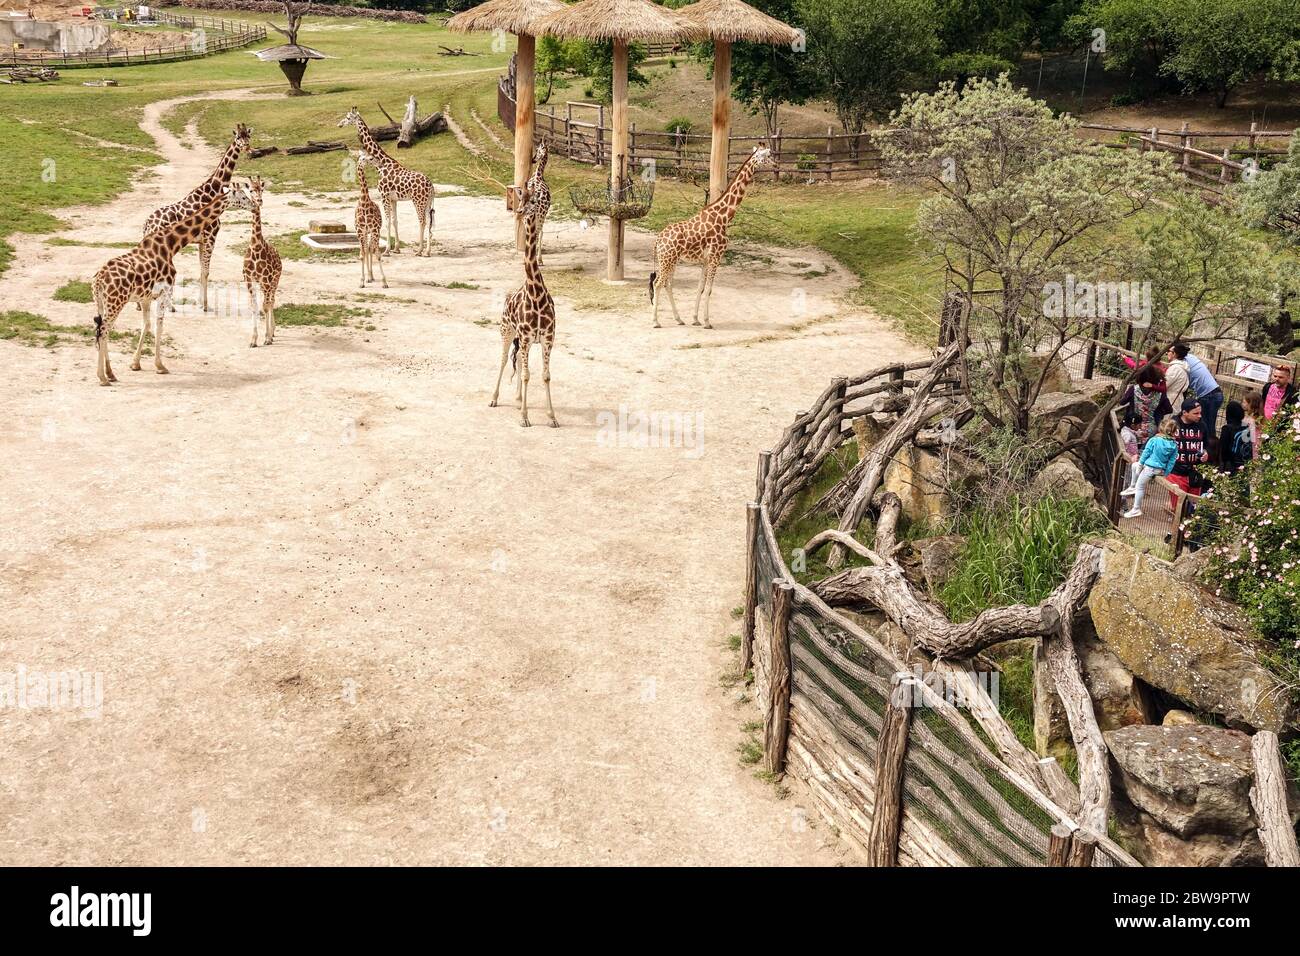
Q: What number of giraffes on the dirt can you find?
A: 8